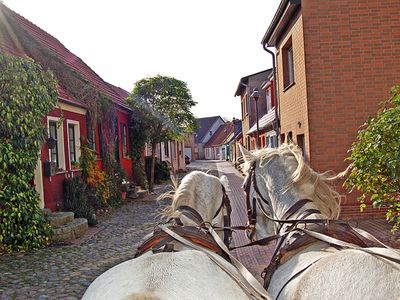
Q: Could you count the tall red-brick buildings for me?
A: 1